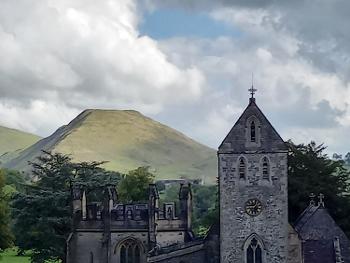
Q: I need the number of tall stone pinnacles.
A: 4